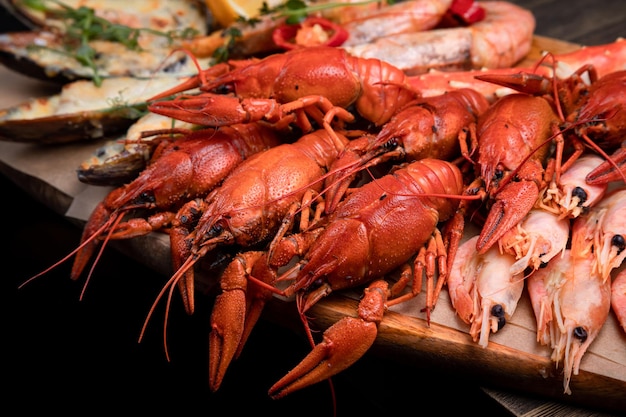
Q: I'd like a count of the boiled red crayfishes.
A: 7